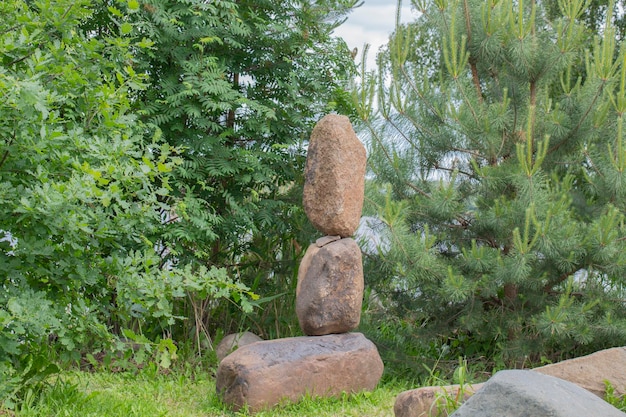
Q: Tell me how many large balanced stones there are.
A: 3